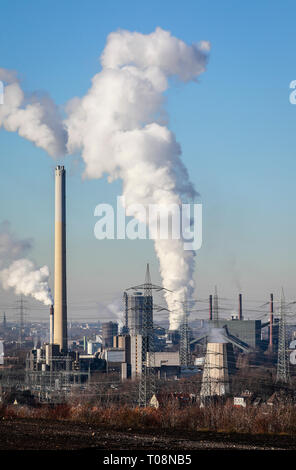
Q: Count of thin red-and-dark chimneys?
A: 3